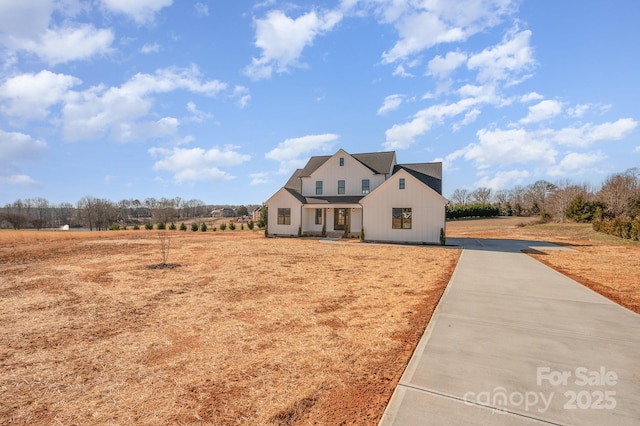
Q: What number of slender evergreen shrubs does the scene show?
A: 6